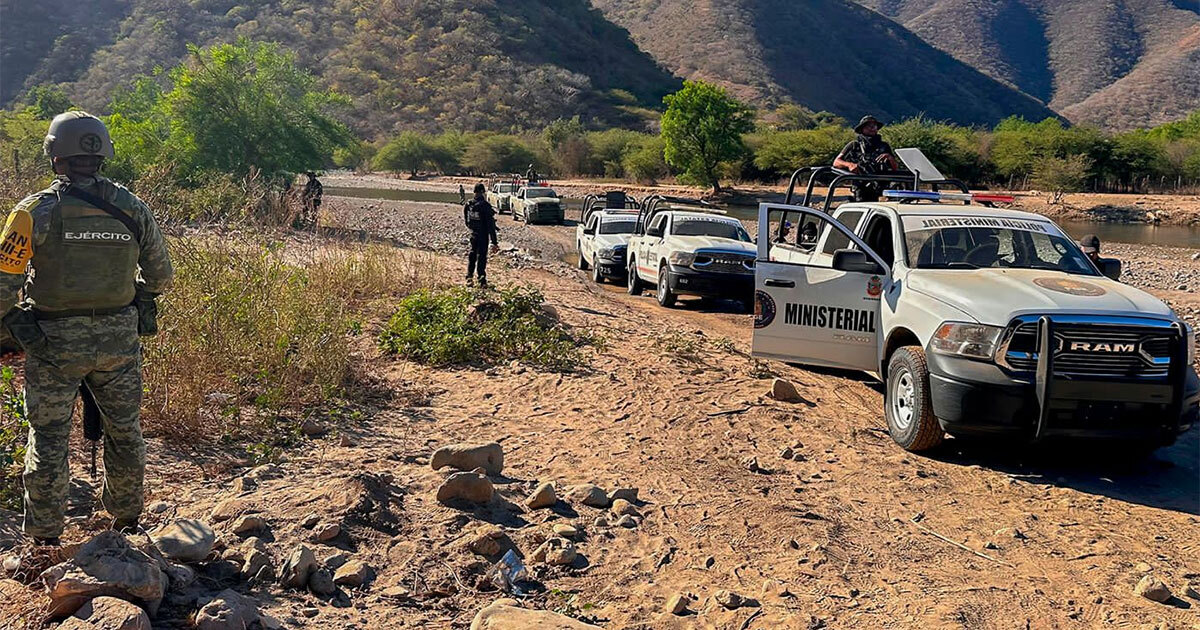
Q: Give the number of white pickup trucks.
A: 5